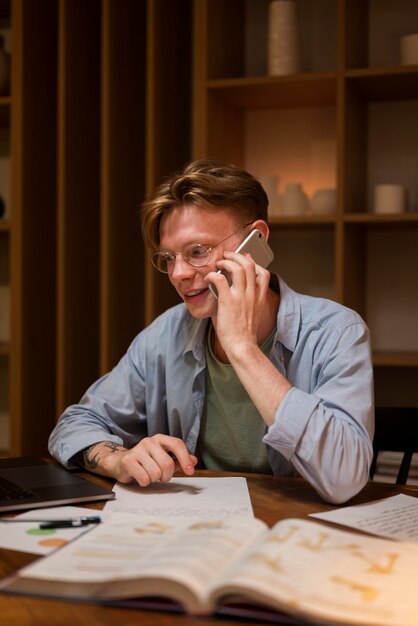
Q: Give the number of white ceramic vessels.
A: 6